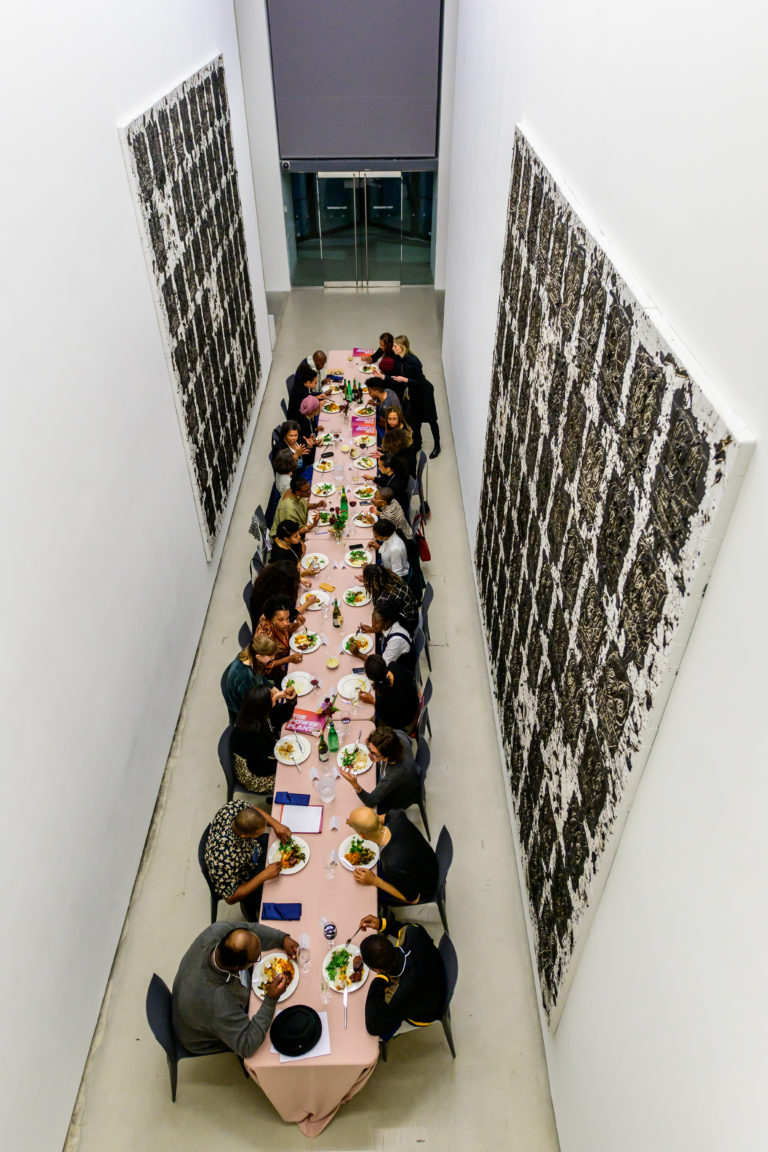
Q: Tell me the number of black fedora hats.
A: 1